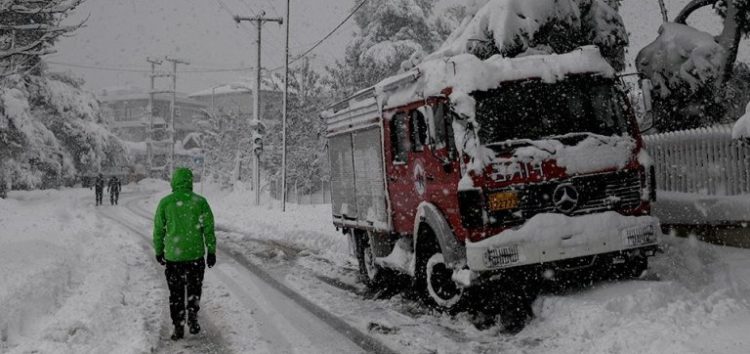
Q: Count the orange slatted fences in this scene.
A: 0